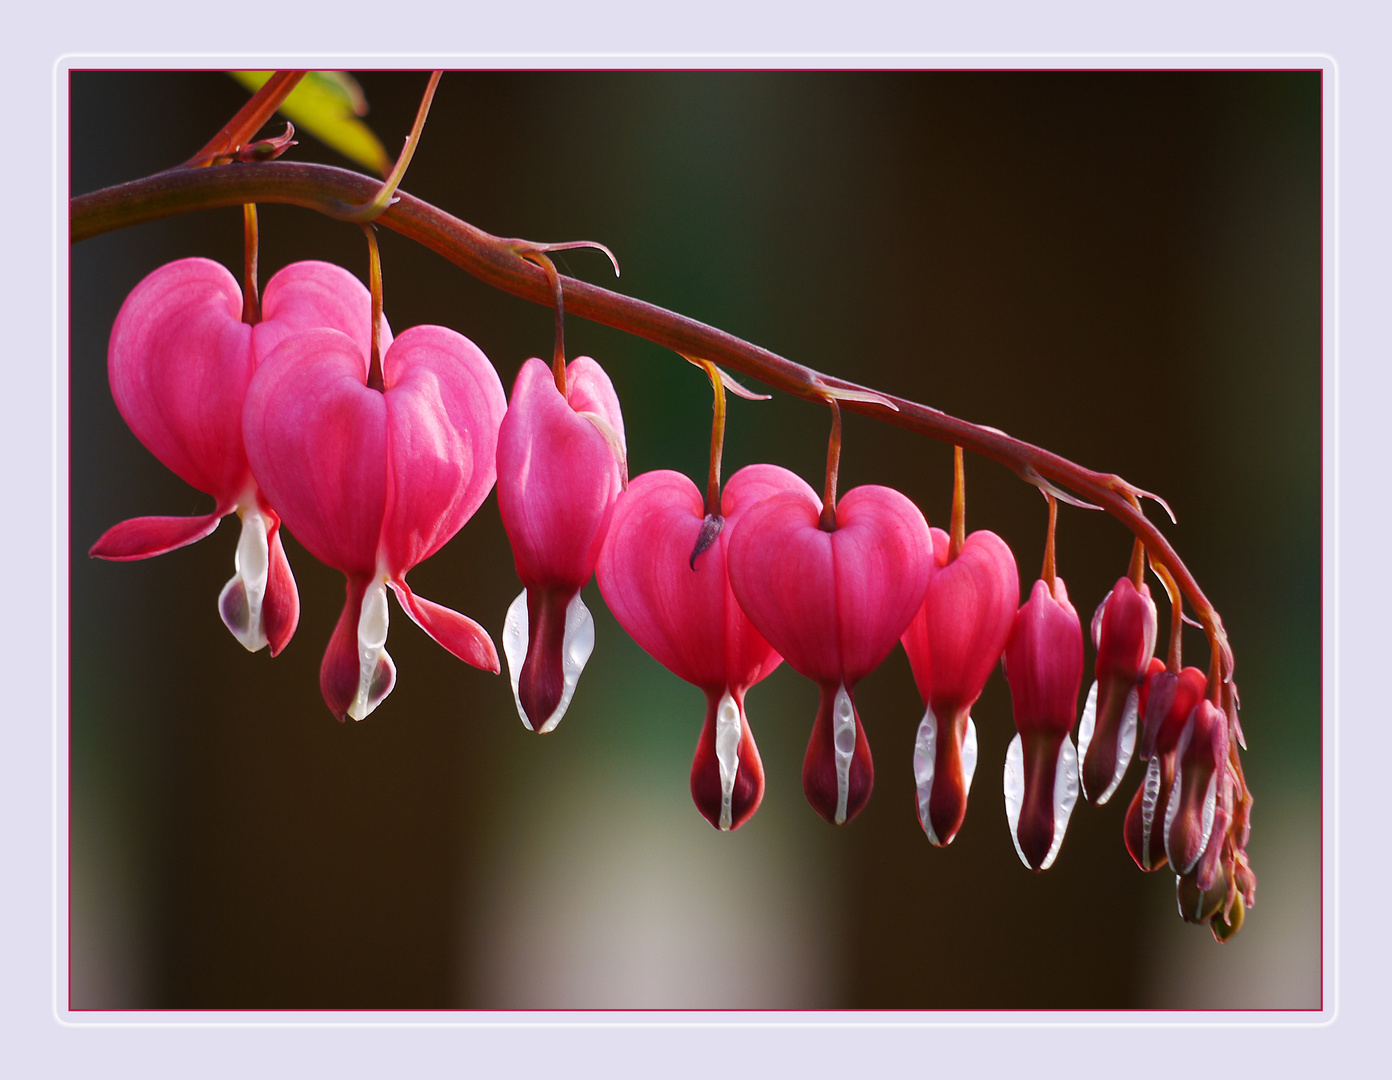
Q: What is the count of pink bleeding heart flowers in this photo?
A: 10